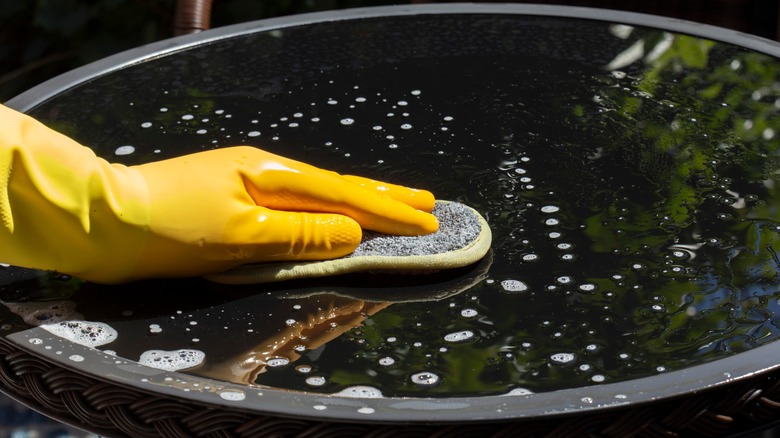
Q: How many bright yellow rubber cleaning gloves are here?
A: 1